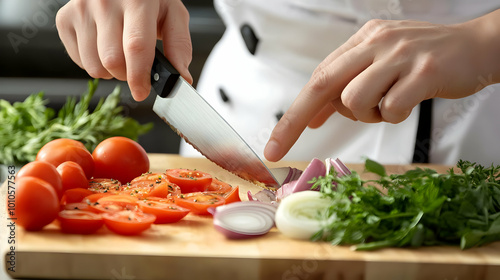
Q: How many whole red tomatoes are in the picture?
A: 5